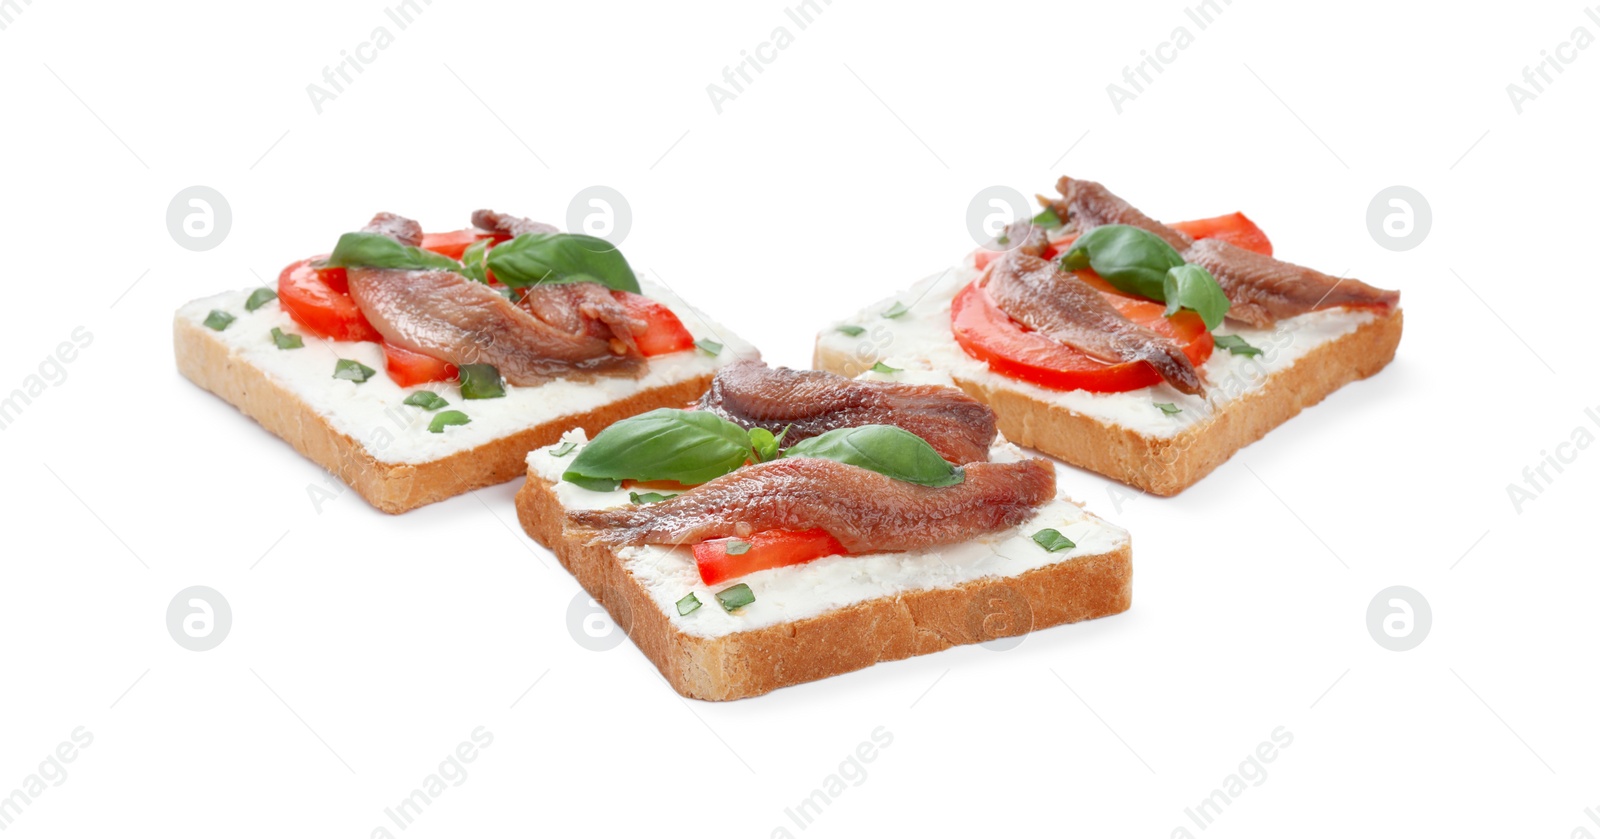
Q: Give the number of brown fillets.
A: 6